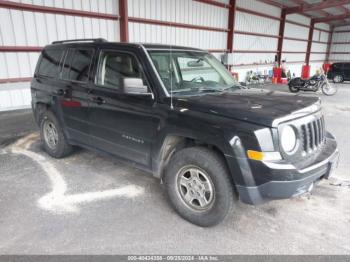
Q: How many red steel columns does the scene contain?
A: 5